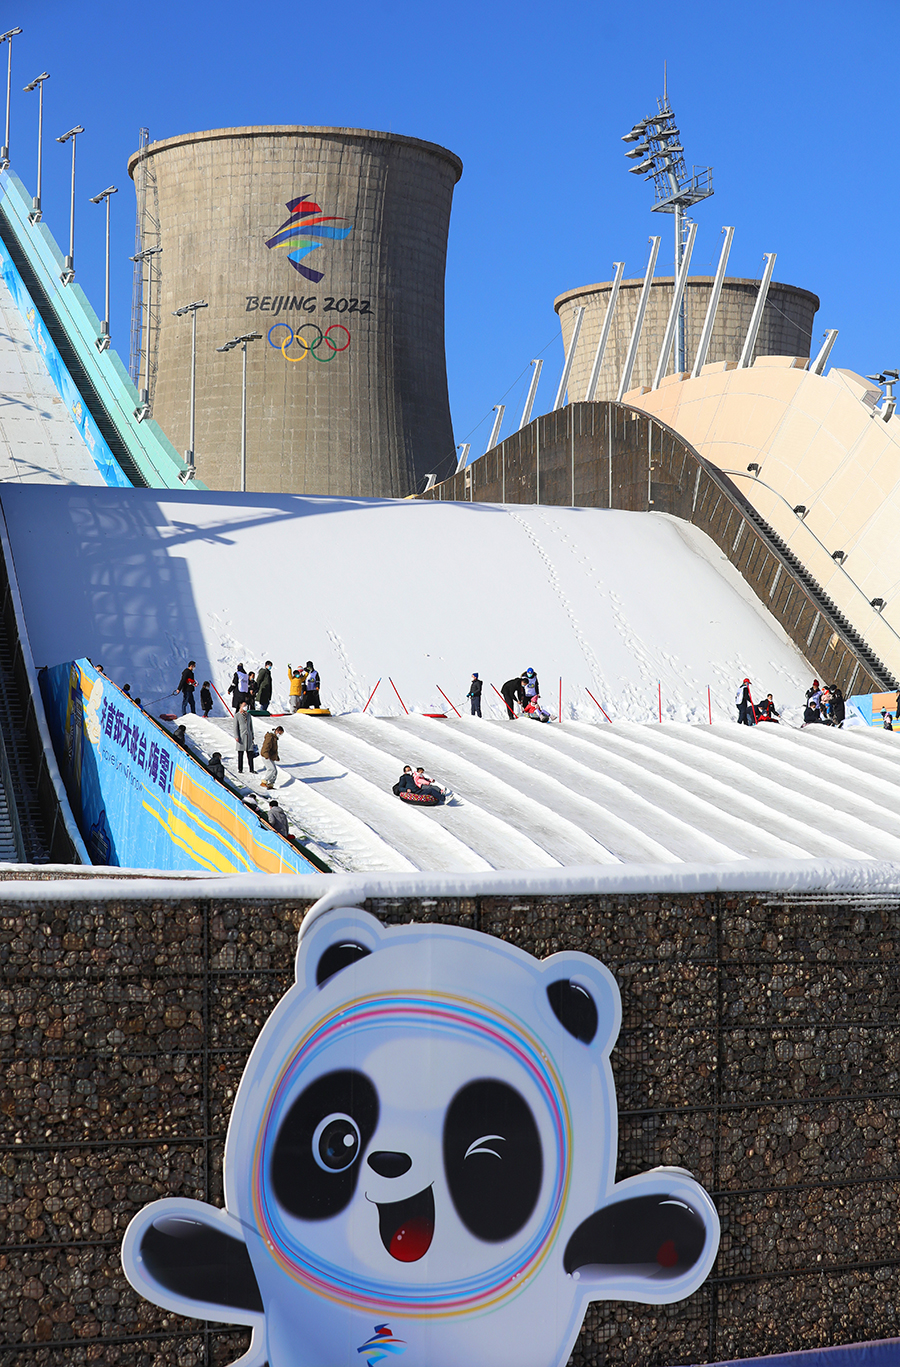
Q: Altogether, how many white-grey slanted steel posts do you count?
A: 11